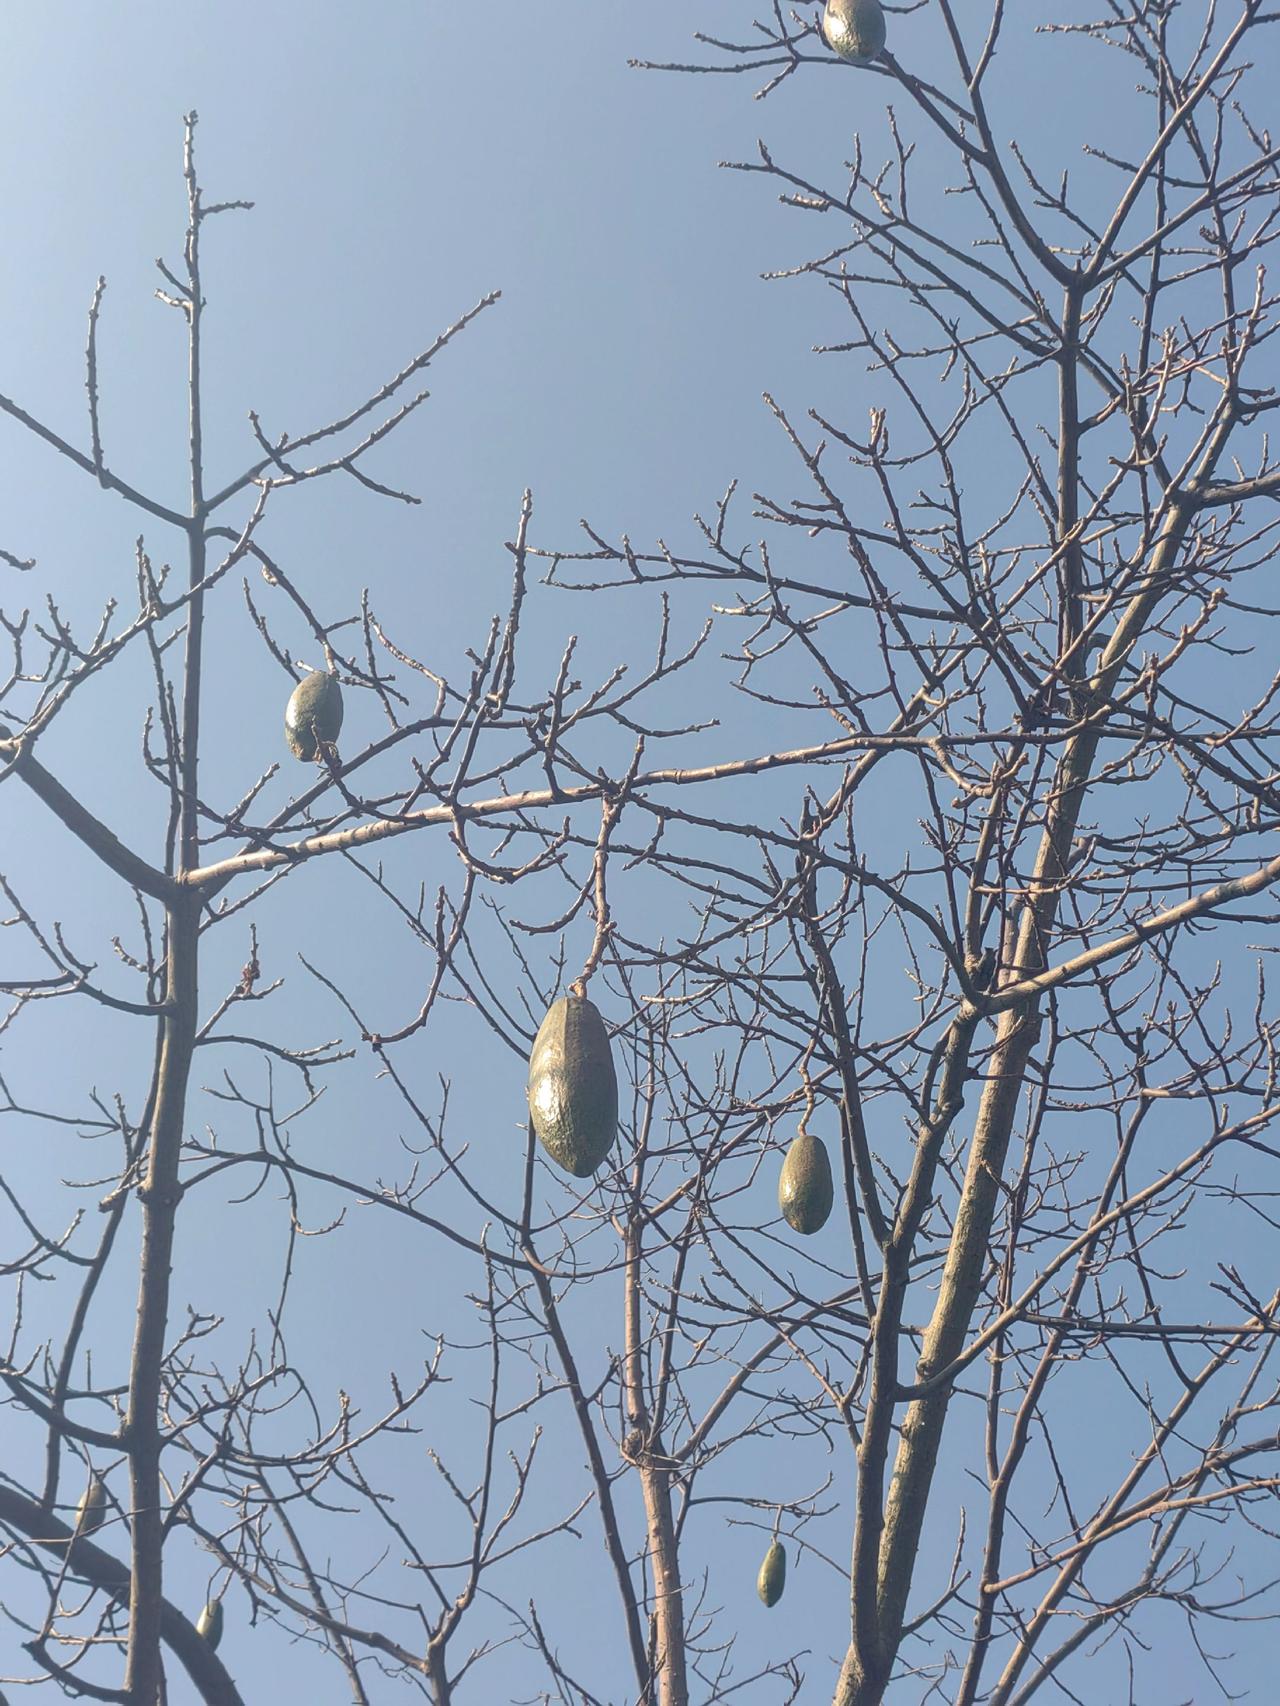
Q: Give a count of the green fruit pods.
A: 7